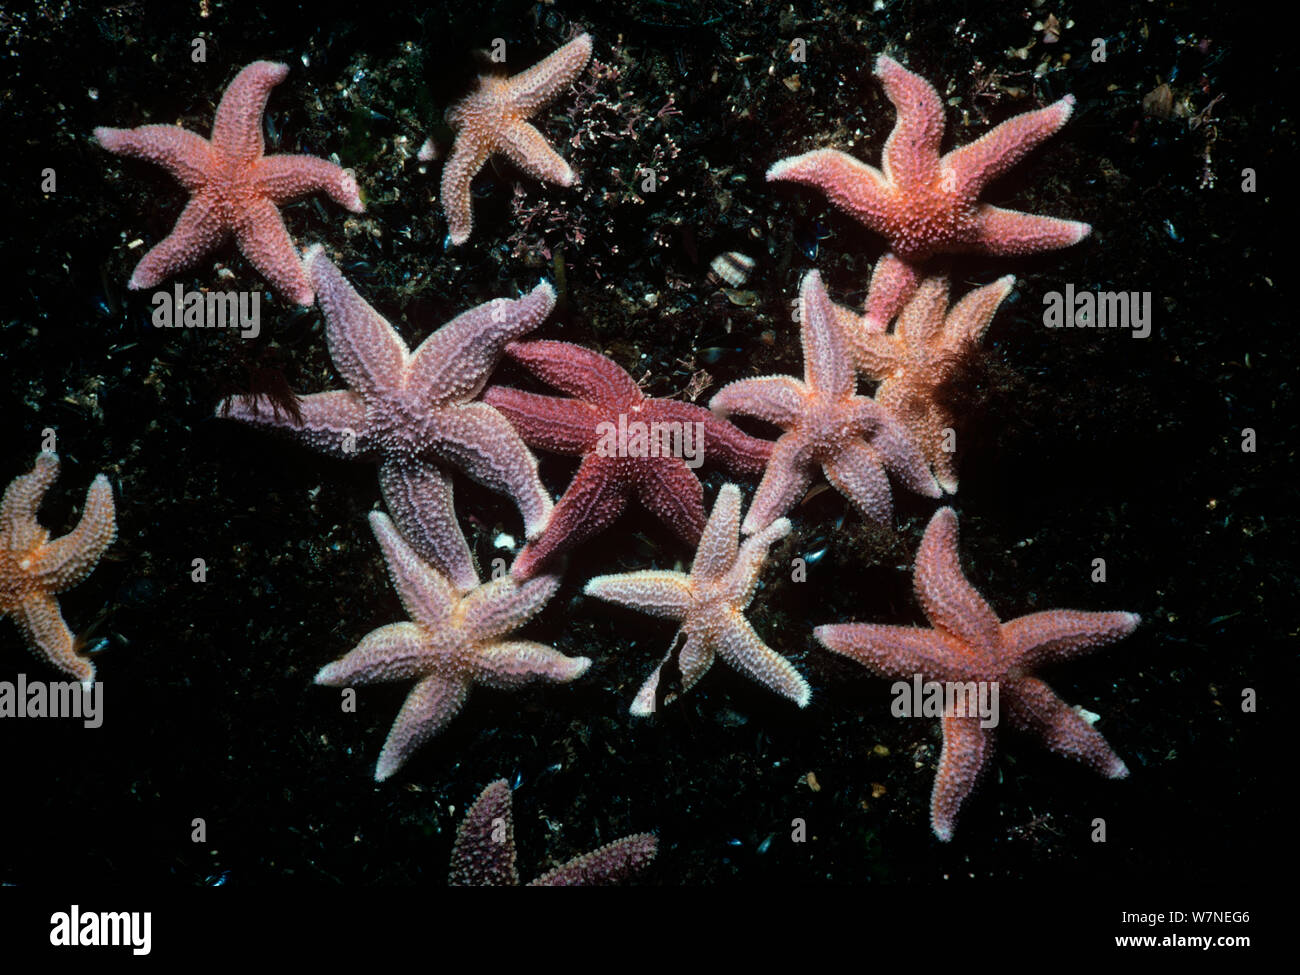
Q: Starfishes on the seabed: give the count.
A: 12